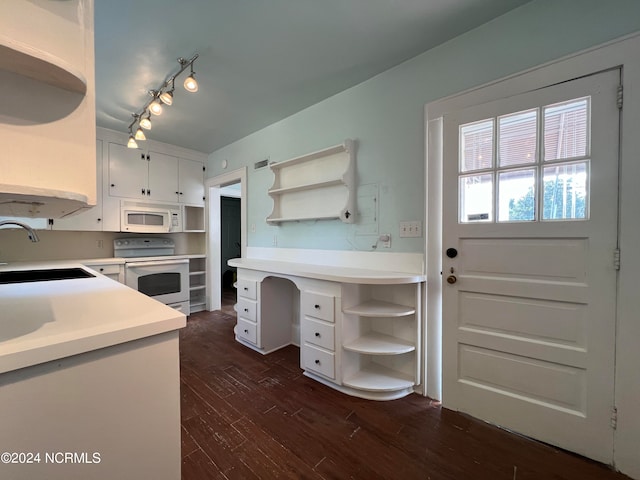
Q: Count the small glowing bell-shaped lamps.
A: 6